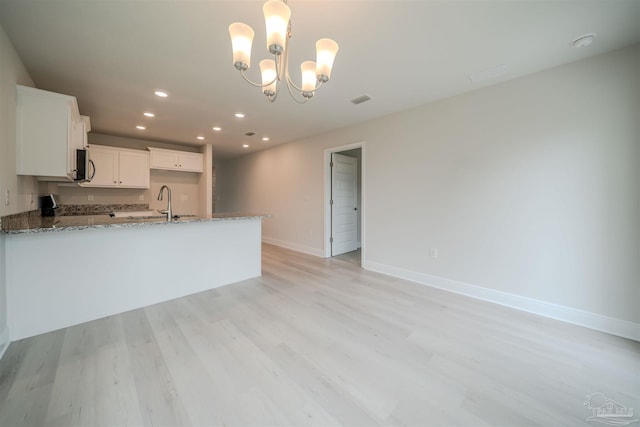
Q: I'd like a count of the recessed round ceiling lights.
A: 8